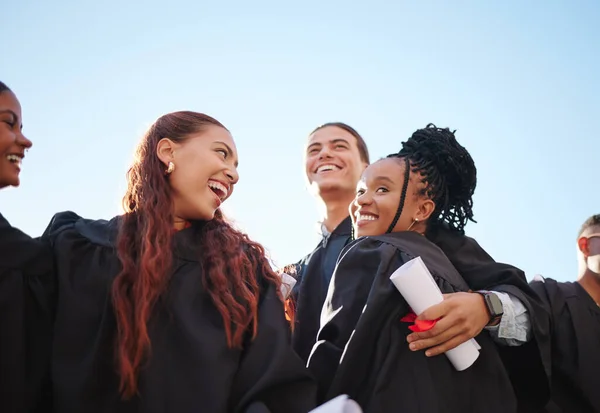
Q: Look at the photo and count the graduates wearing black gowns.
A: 5